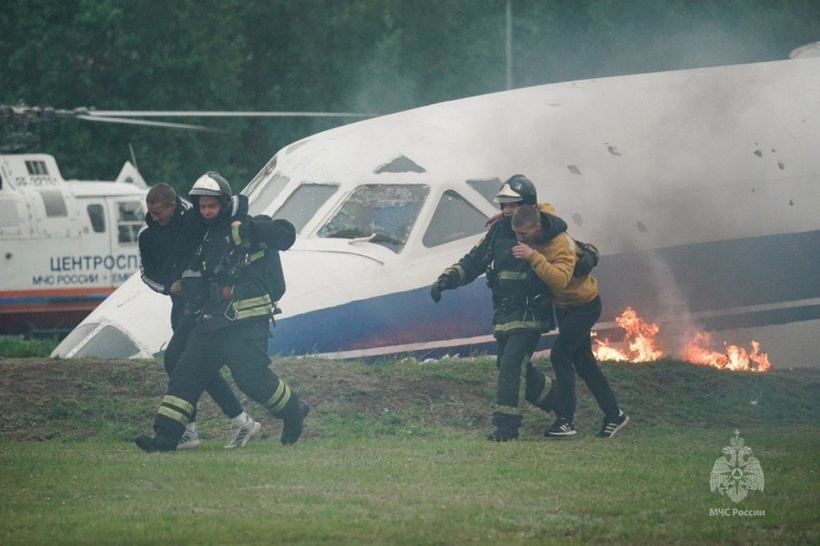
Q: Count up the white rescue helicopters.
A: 1